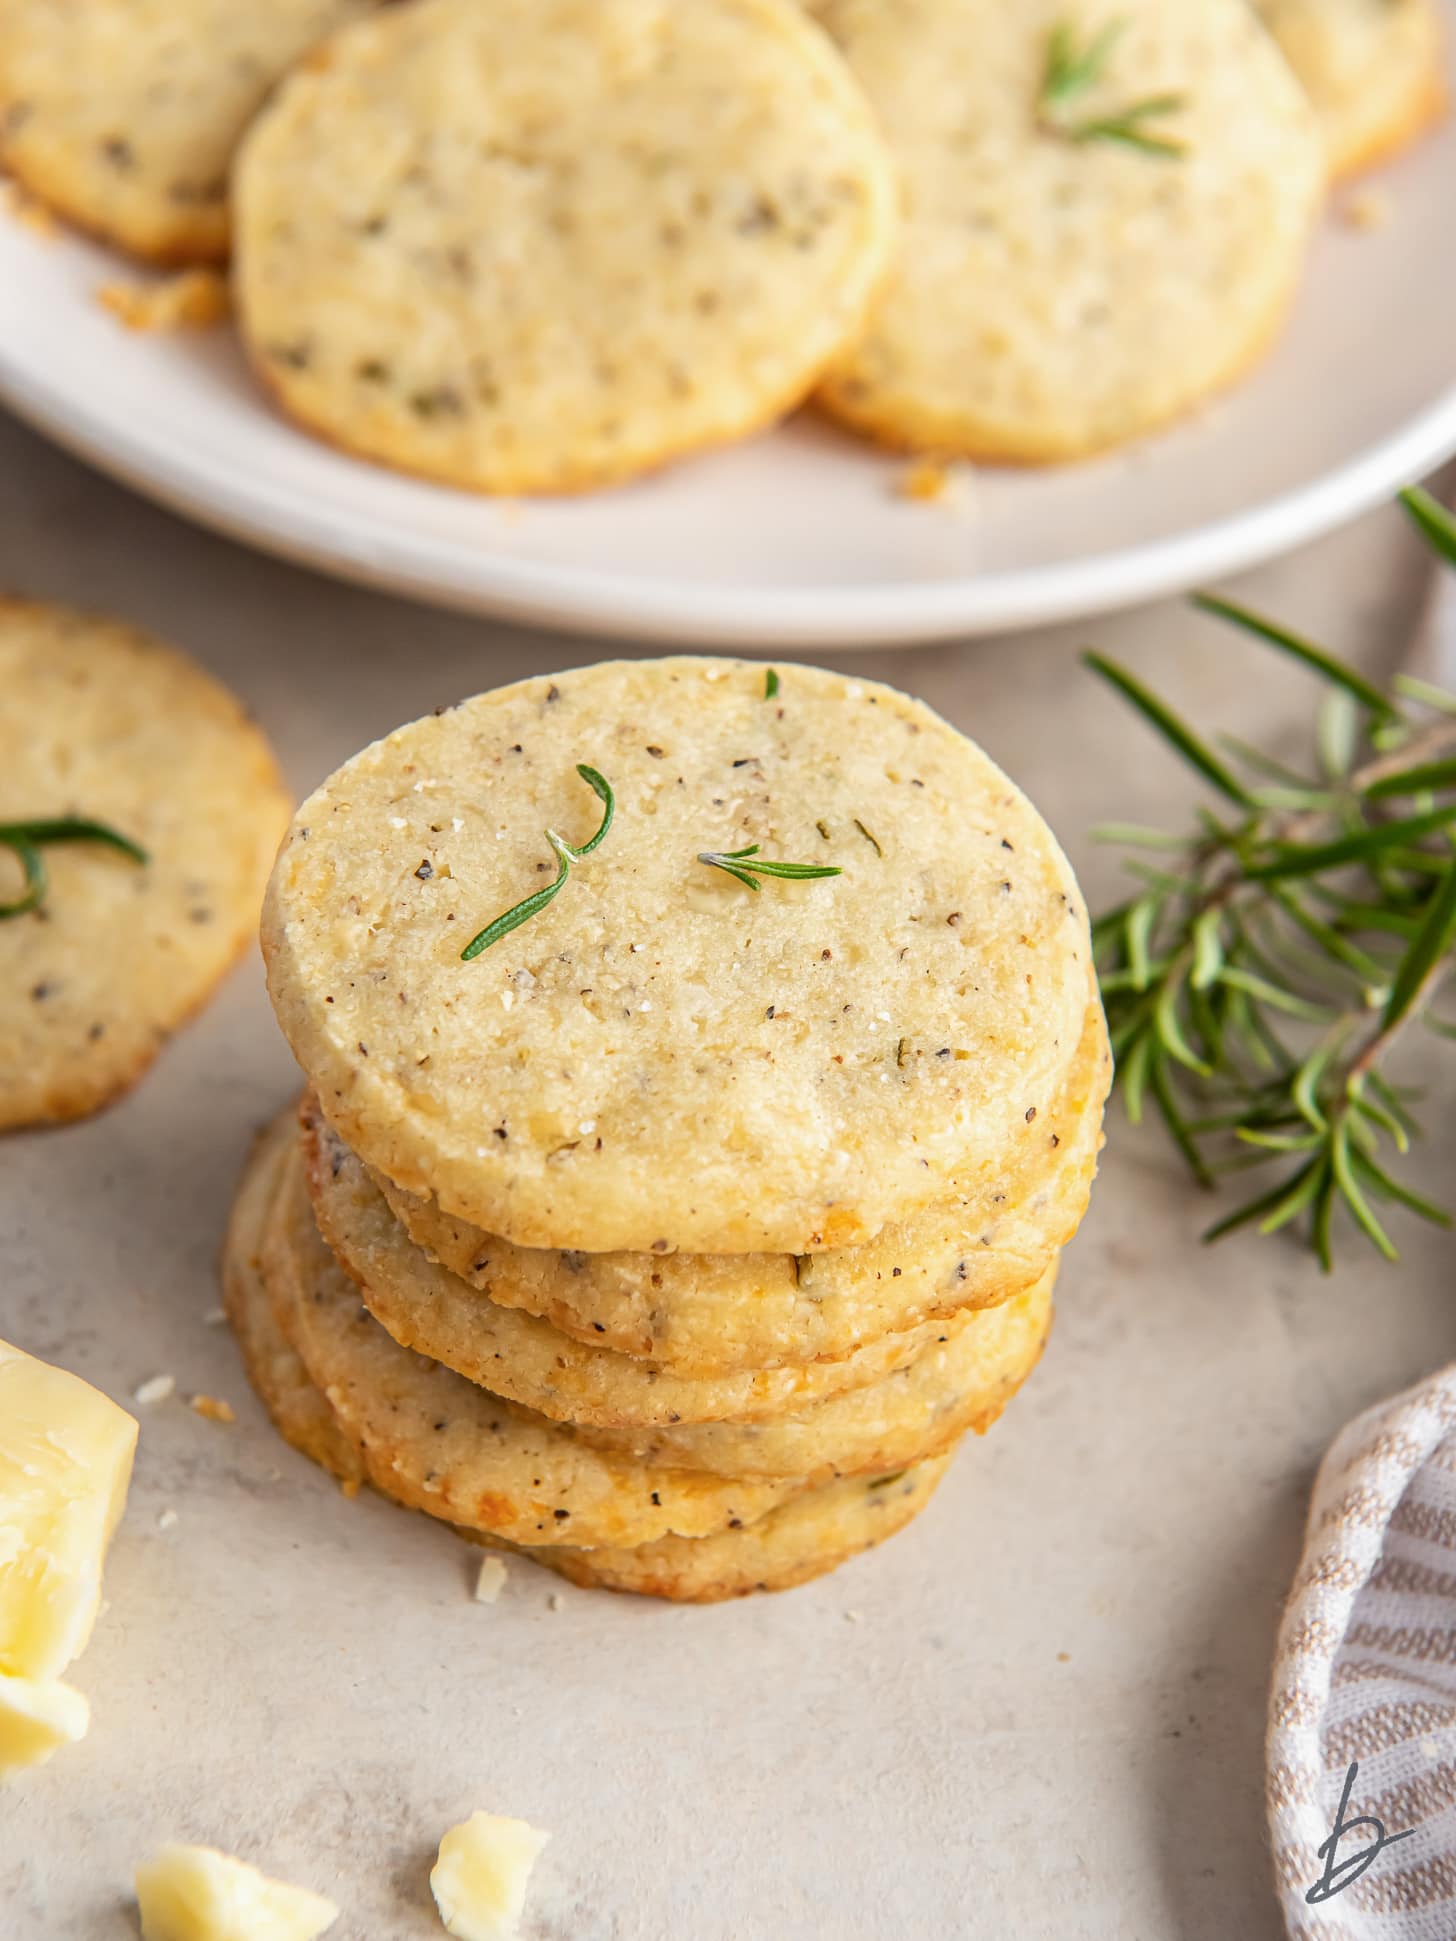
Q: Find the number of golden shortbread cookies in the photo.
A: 11